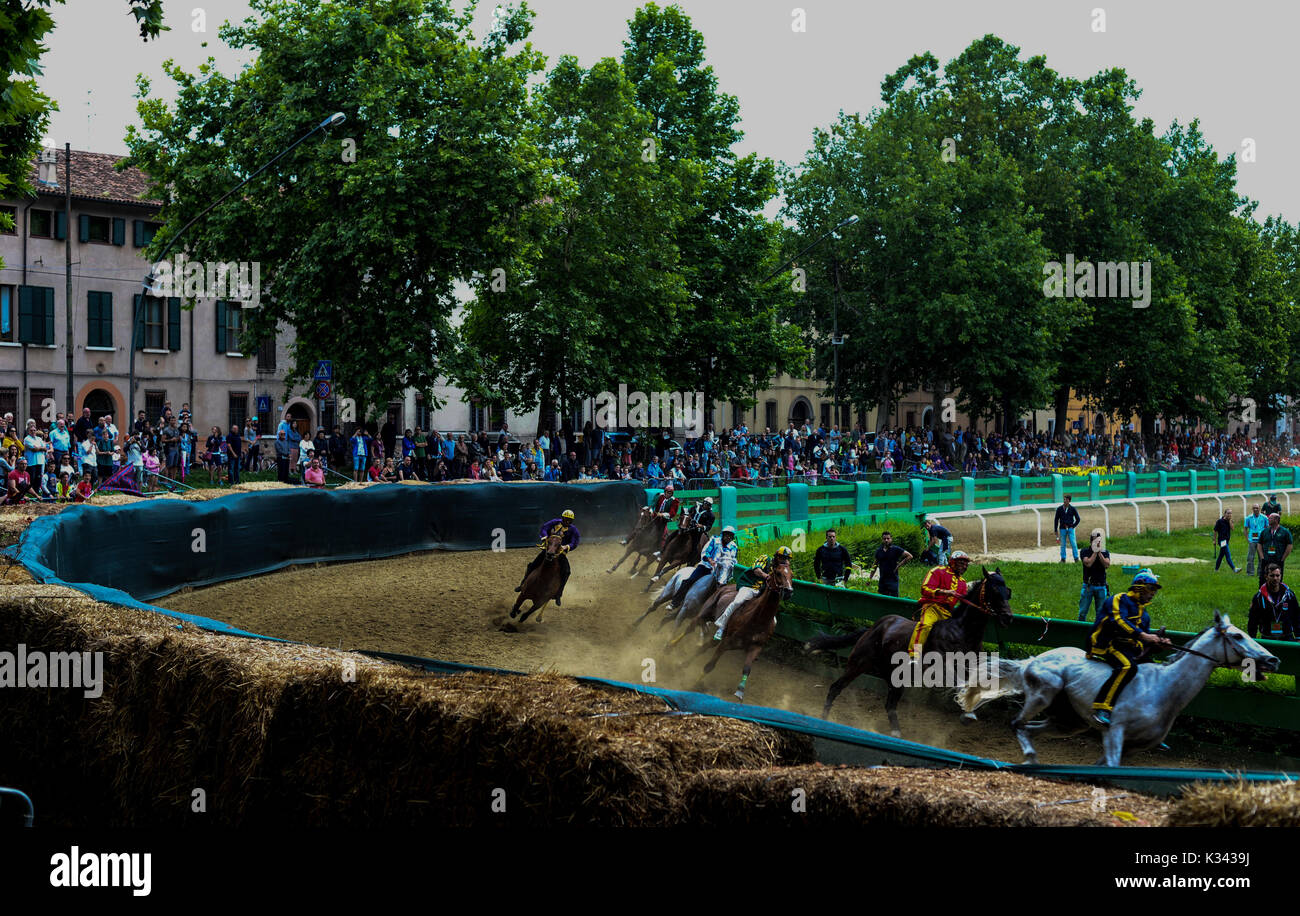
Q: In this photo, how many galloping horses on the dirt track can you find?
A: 7